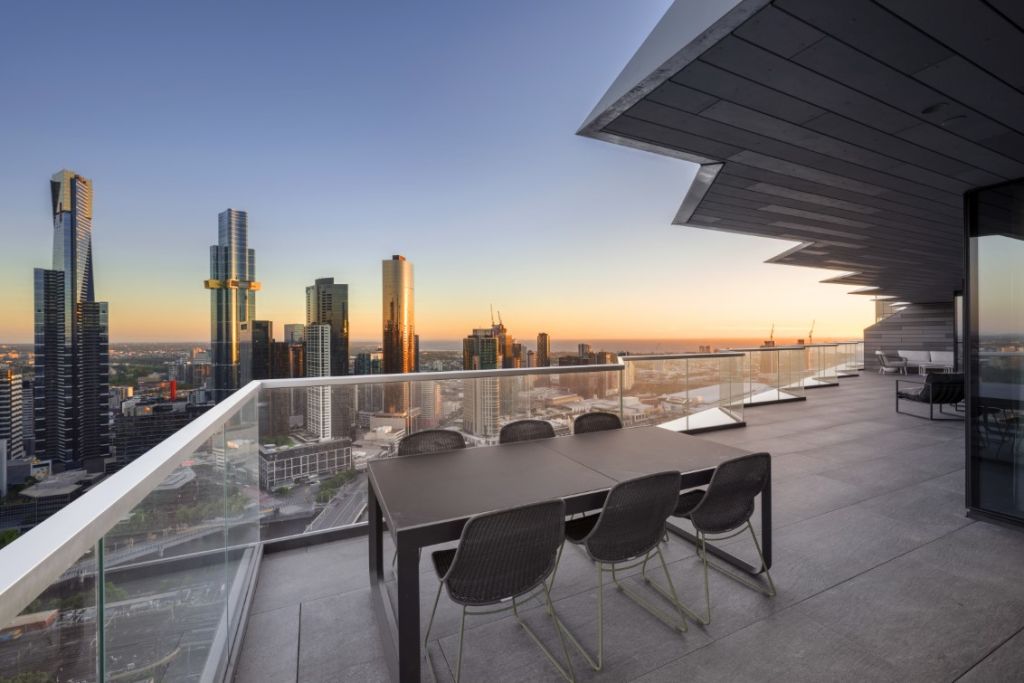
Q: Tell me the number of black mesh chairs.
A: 6